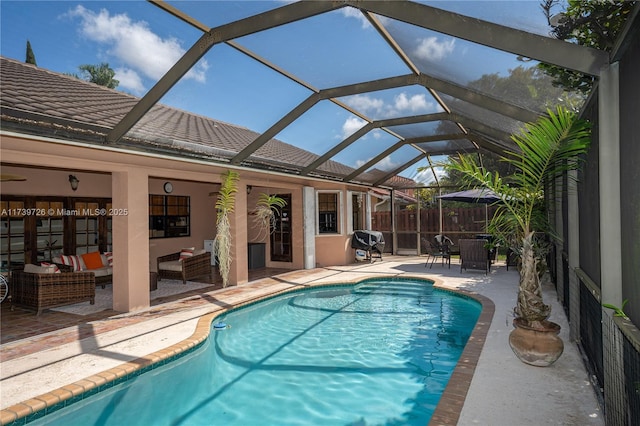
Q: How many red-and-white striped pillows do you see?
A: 4